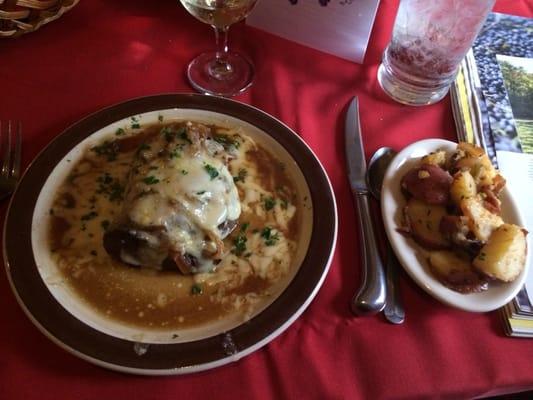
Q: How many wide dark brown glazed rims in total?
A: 1